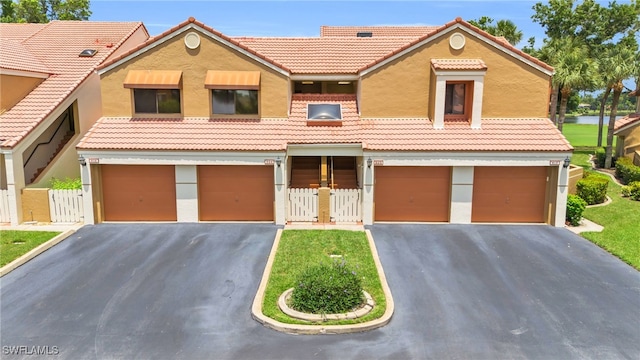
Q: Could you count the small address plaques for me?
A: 4